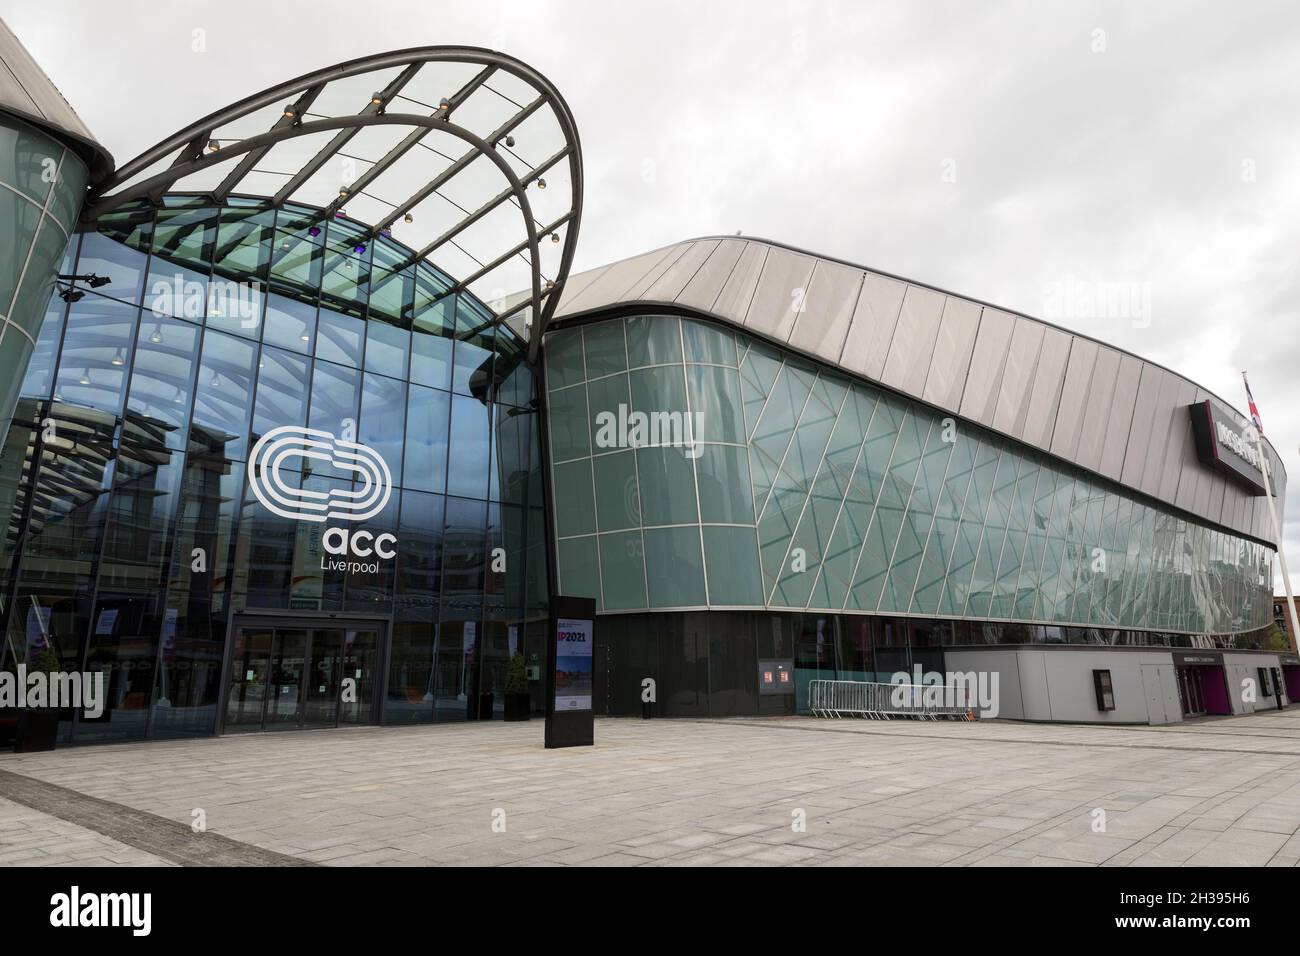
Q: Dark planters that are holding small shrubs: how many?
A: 2